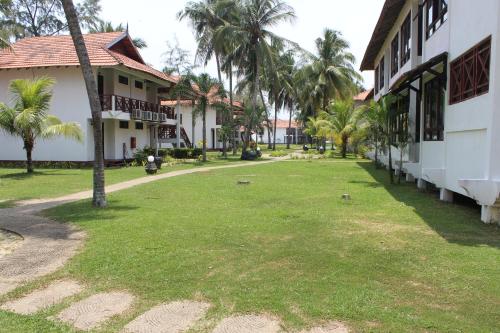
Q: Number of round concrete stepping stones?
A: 5